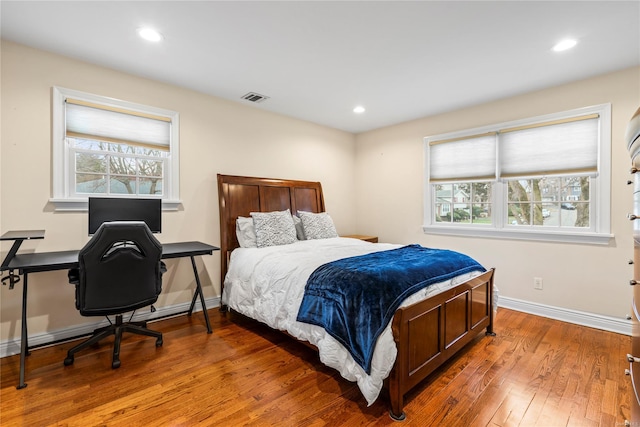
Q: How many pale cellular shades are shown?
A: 3